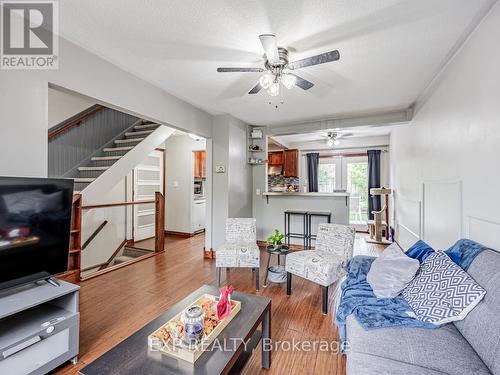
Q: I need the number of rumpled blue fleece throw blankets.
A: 1